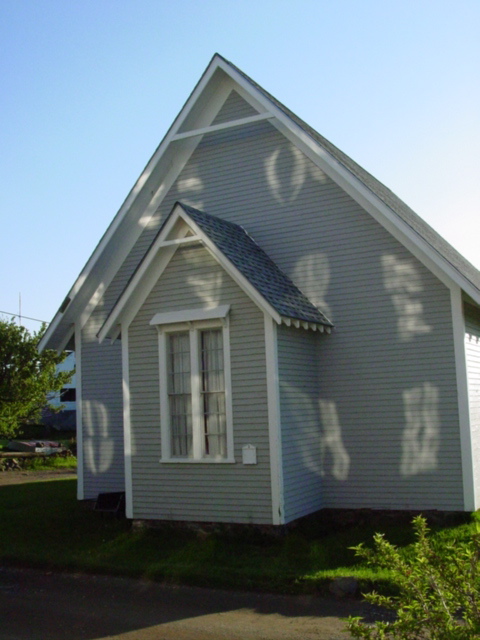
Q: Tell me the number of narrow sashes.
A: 2